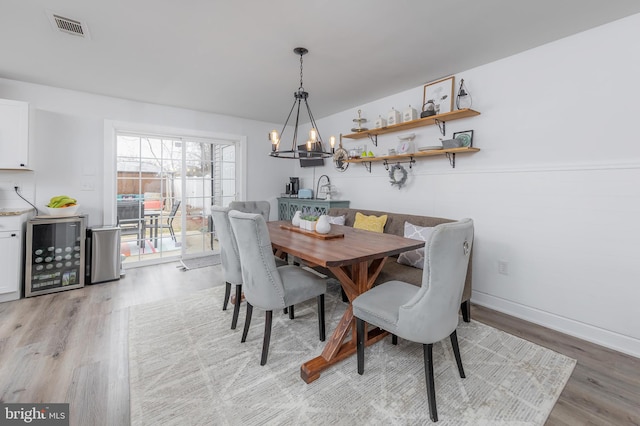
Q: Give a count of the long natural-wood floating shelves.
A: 2